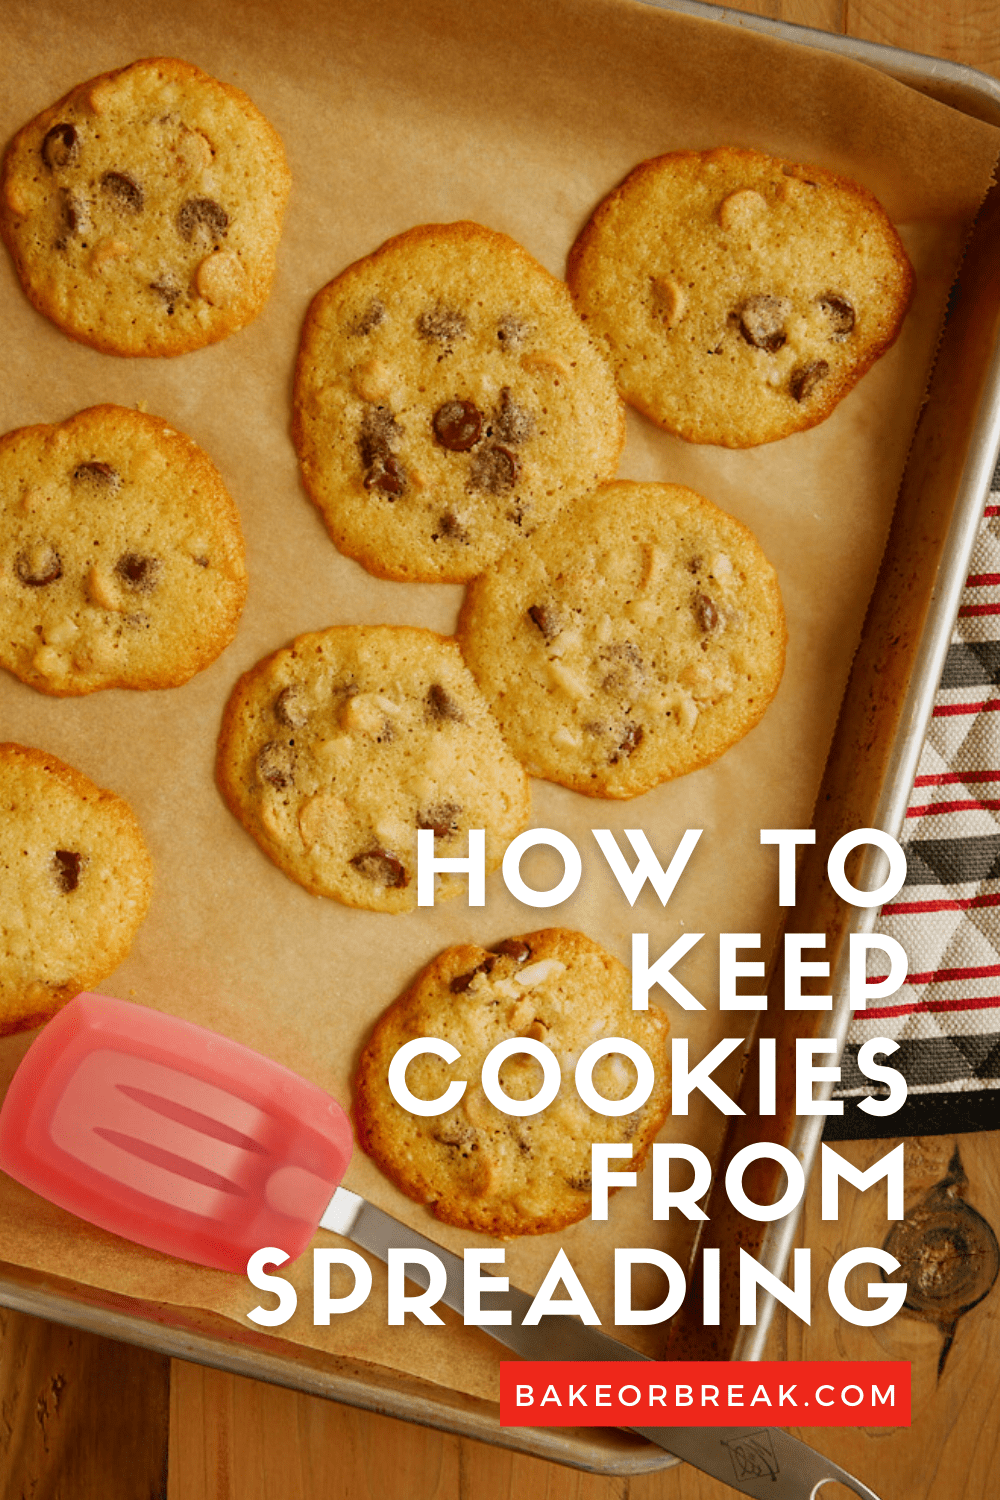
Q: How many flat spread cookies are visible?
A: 8